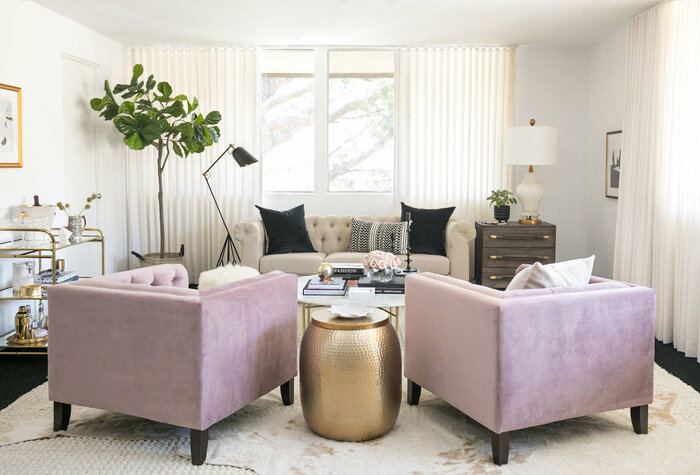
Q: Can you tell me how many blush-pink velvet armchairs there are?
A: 2